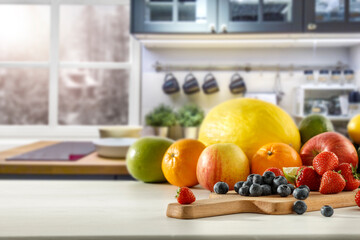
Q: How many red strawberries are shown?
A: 7